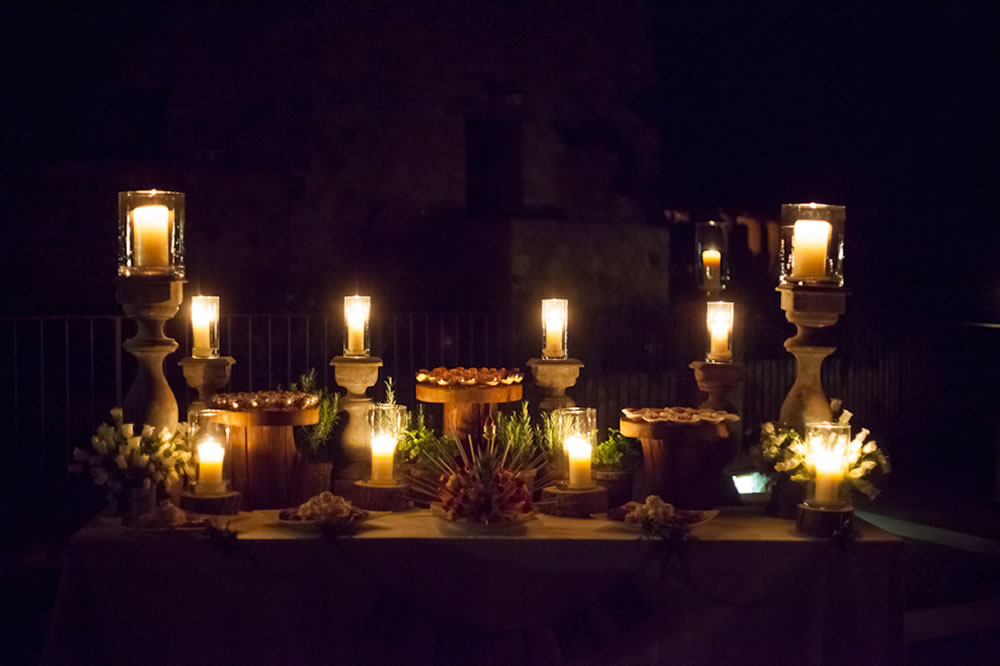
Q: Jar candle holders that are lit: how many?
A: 11